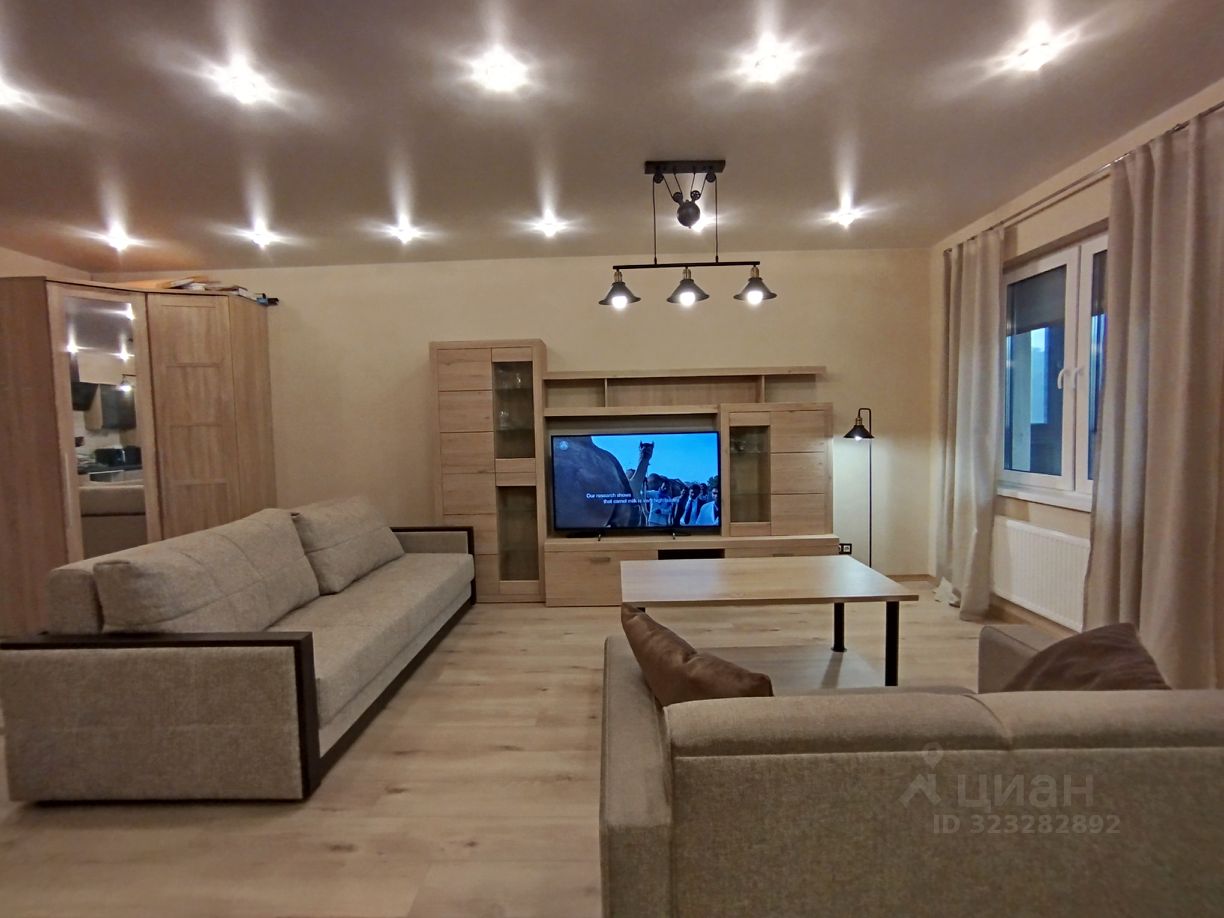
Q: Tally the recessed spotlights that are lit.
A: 11